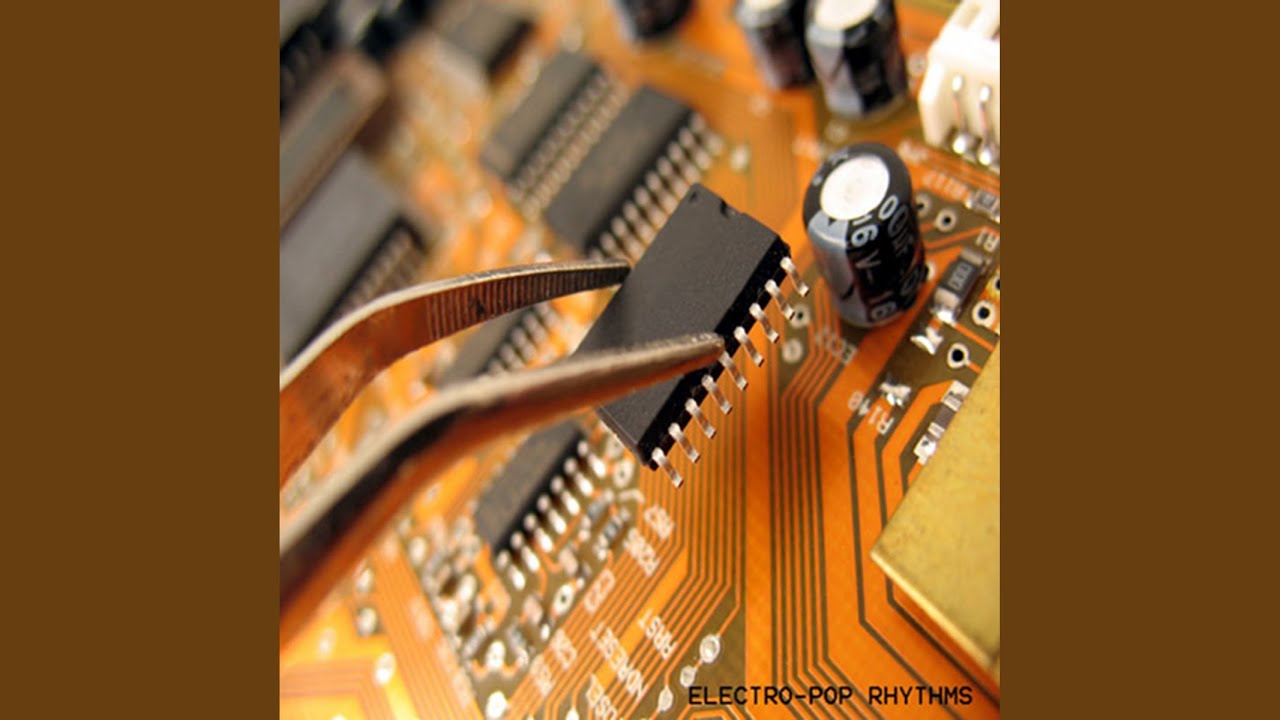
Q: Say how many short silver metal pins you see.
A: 9